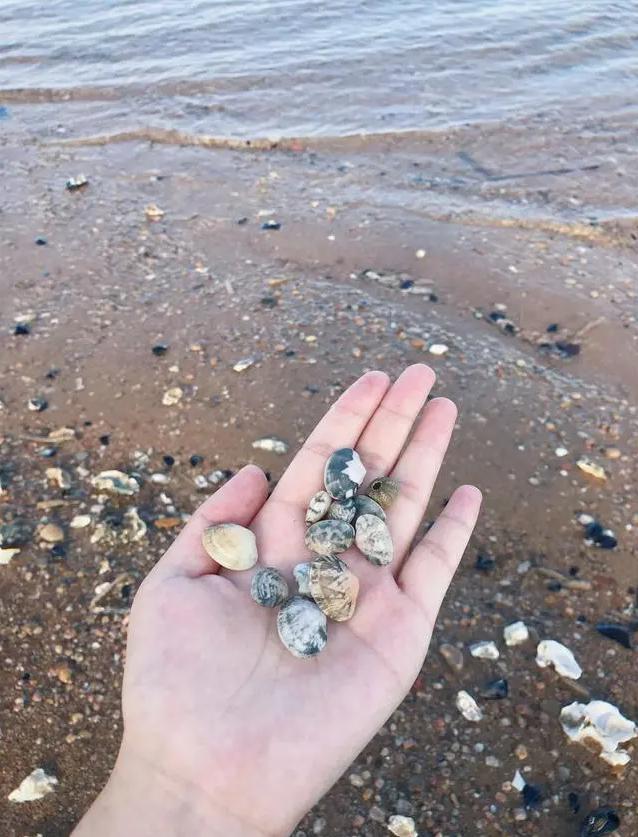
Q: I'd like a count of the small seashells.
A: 12